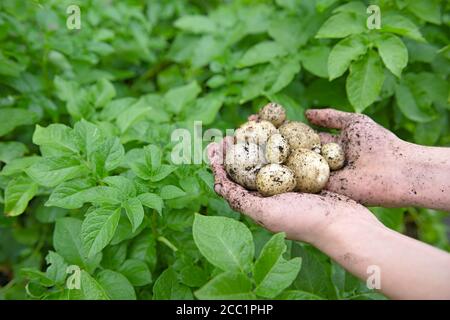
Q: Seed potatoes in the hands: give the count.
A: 8